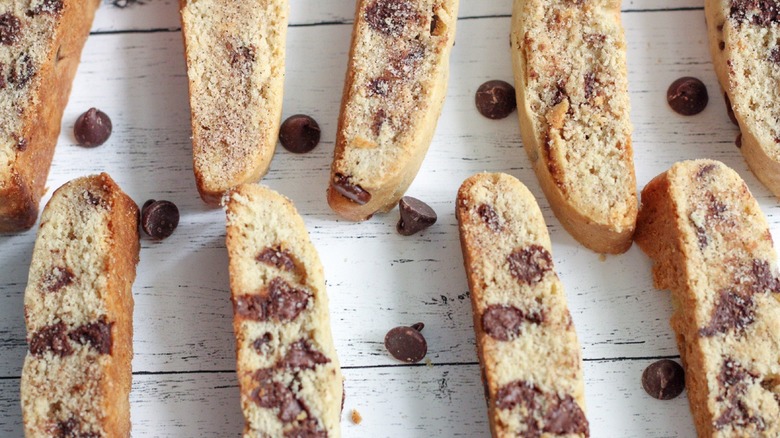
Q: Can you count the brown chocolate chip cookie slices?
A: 9